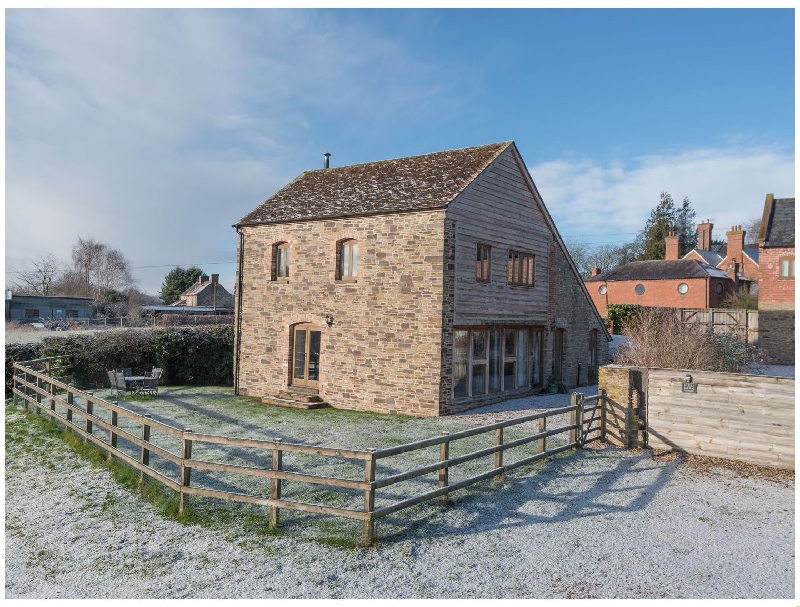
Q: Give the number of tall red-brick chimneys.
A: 3